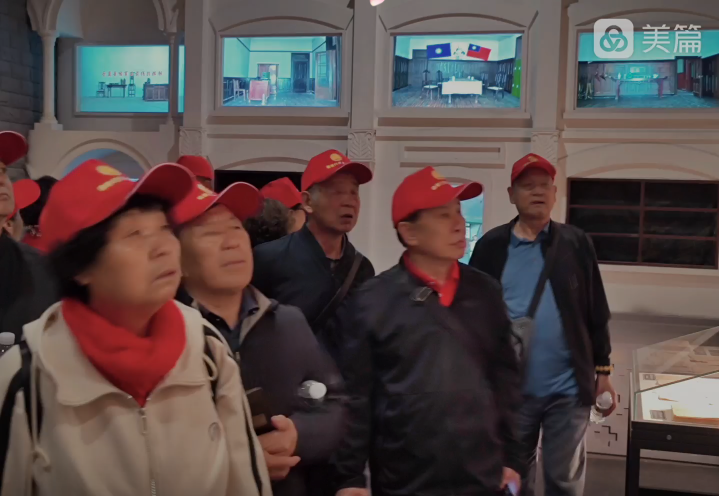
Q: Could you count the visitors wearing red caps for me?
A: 9